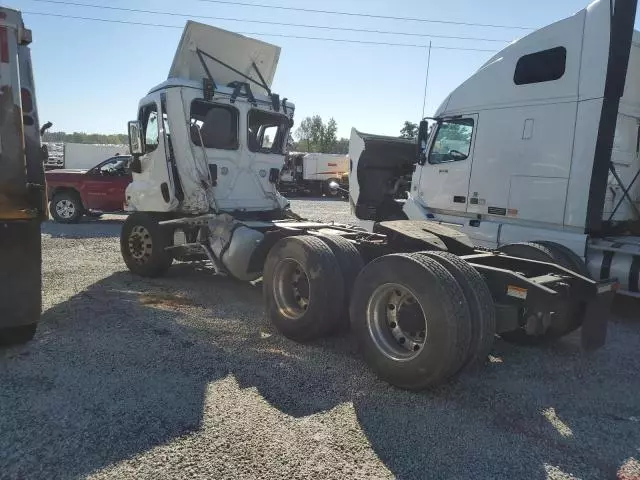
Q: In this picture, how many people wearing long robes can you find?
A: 0